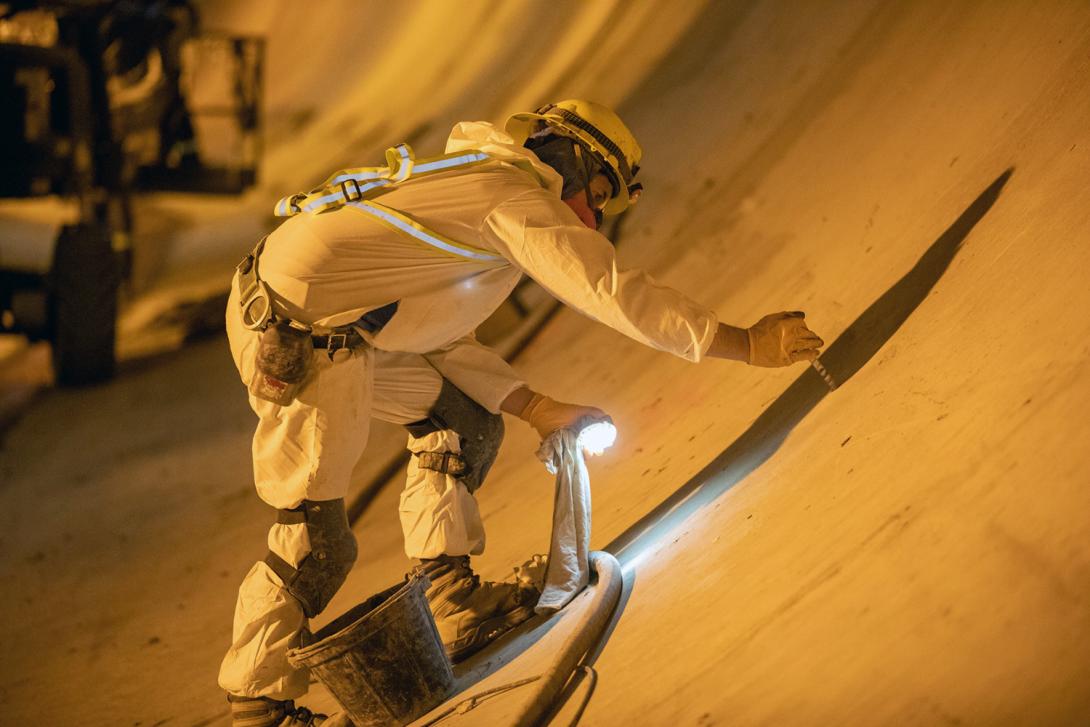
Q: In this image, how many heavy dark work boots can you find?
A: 2